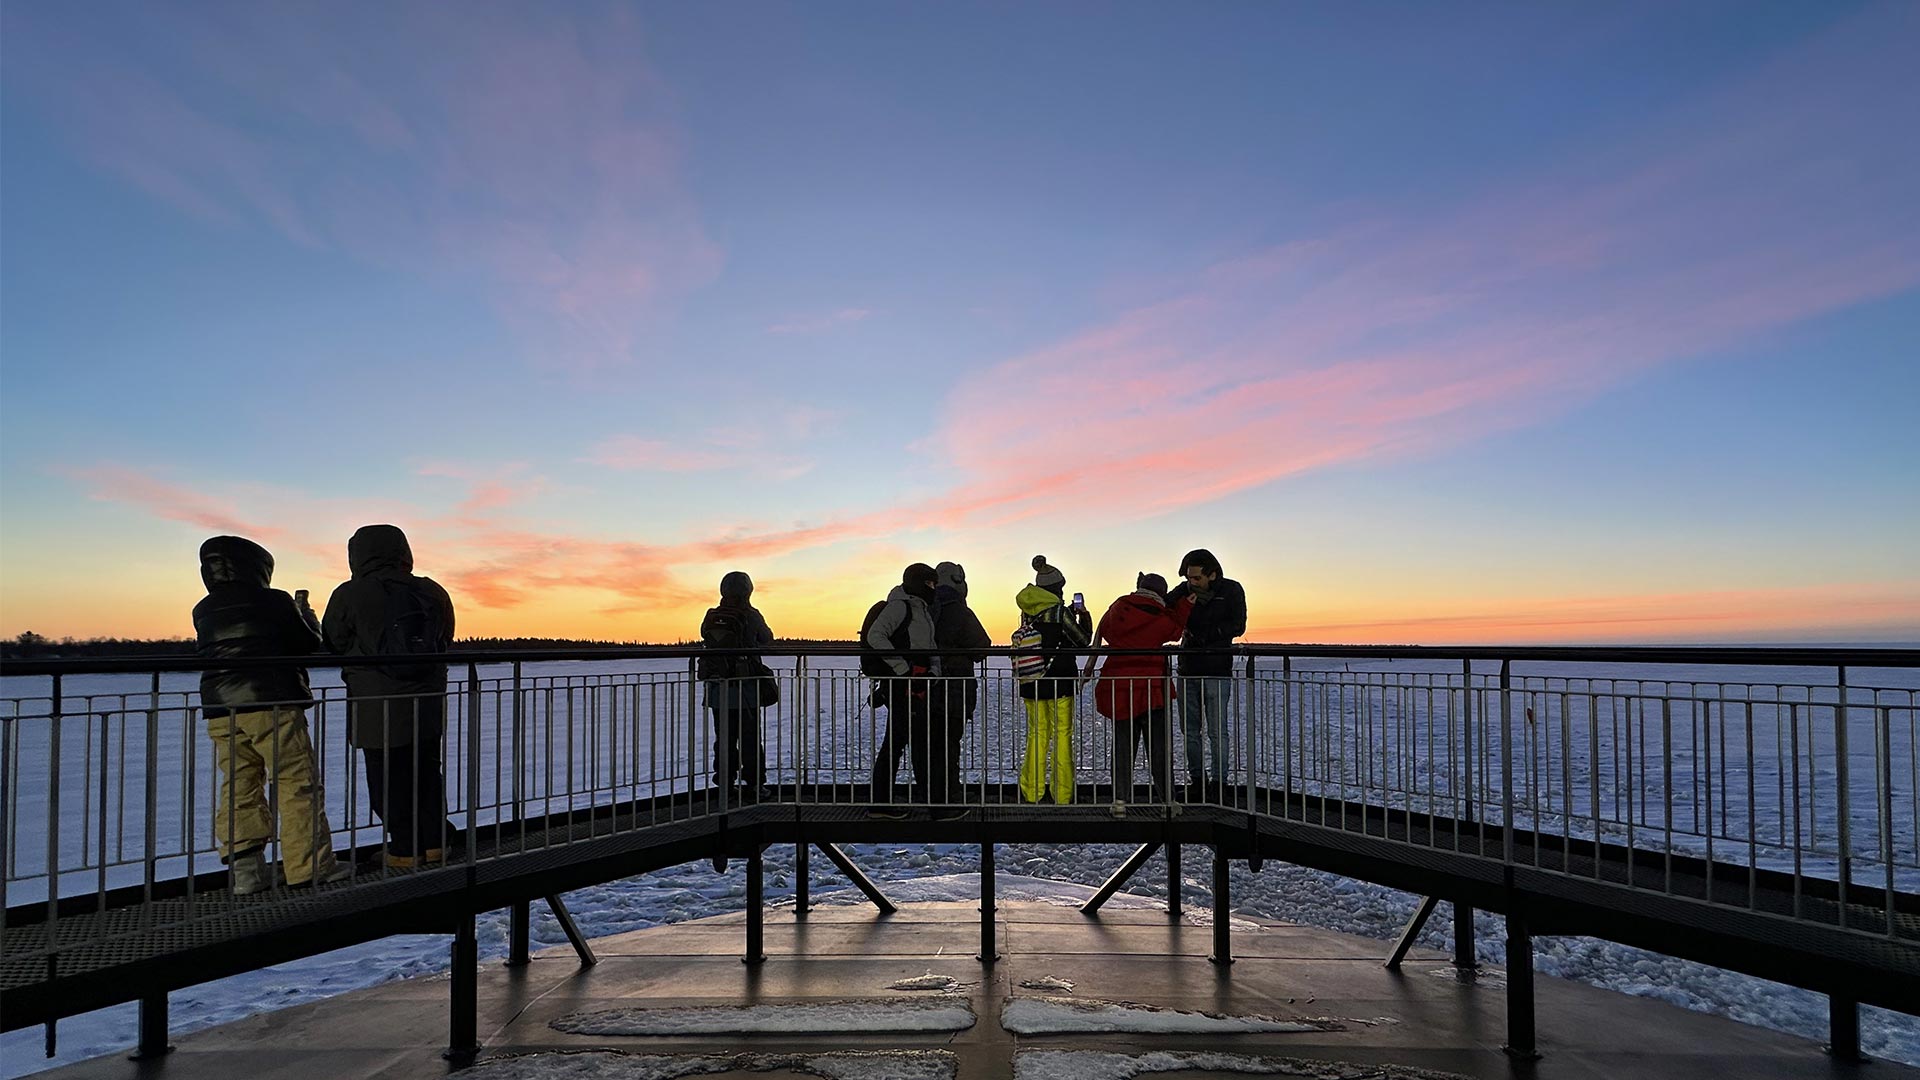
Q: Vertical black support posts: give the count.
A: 11